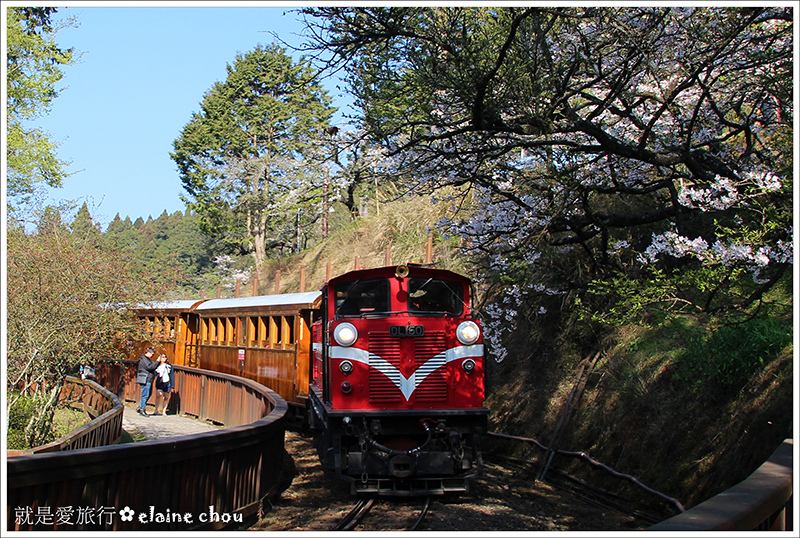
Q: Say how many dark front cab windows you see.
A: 2